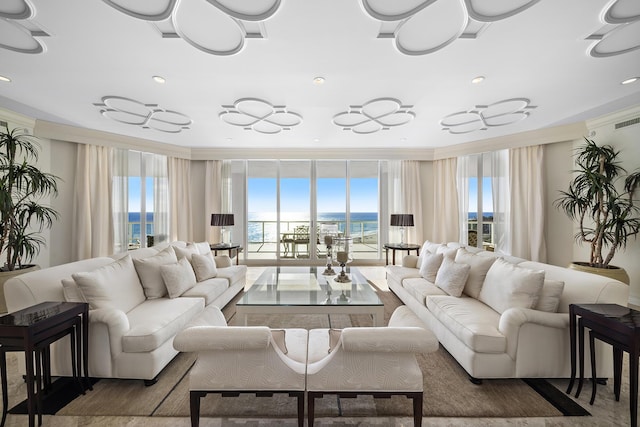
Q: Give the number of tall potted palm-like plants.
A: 2